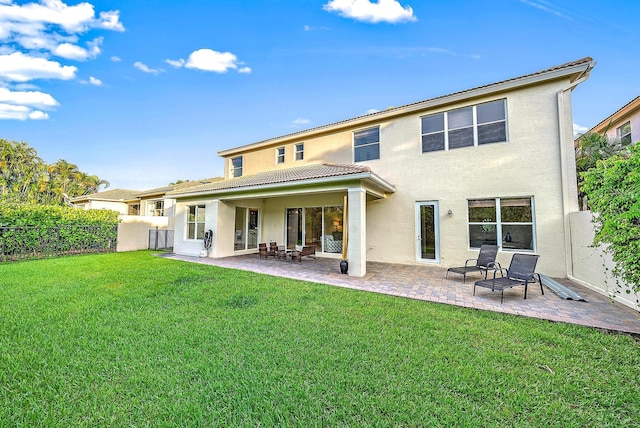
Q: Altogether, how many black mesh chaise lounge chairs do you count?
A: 2